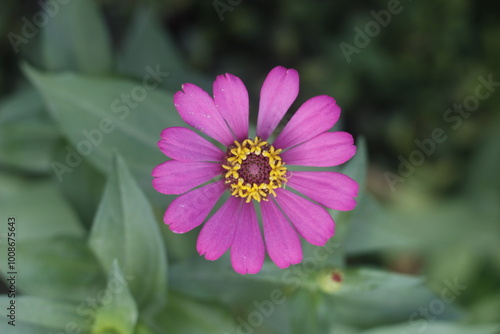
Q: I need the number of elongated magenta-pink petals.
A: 13